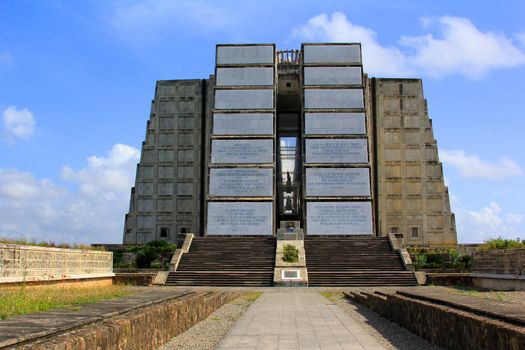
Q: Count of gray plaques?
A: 14